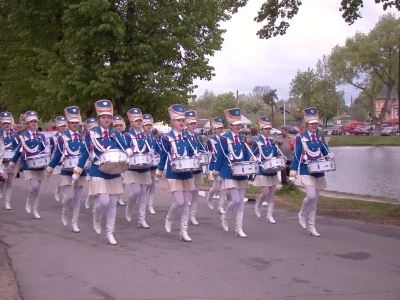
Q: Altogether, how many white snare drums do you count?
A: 11